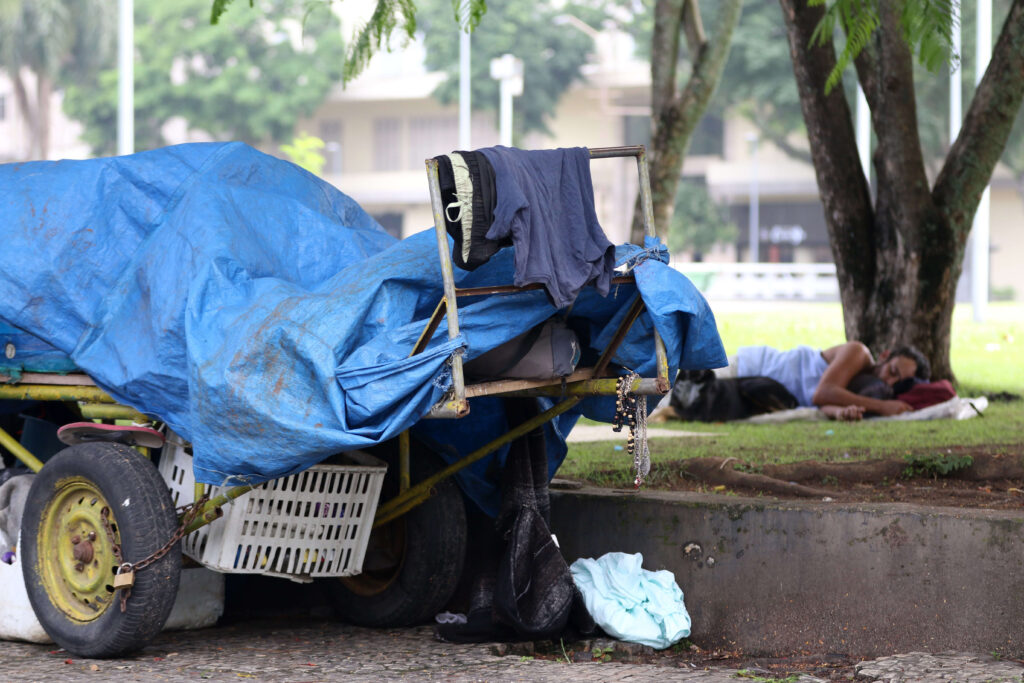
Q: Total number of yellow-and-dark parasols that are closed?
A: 0